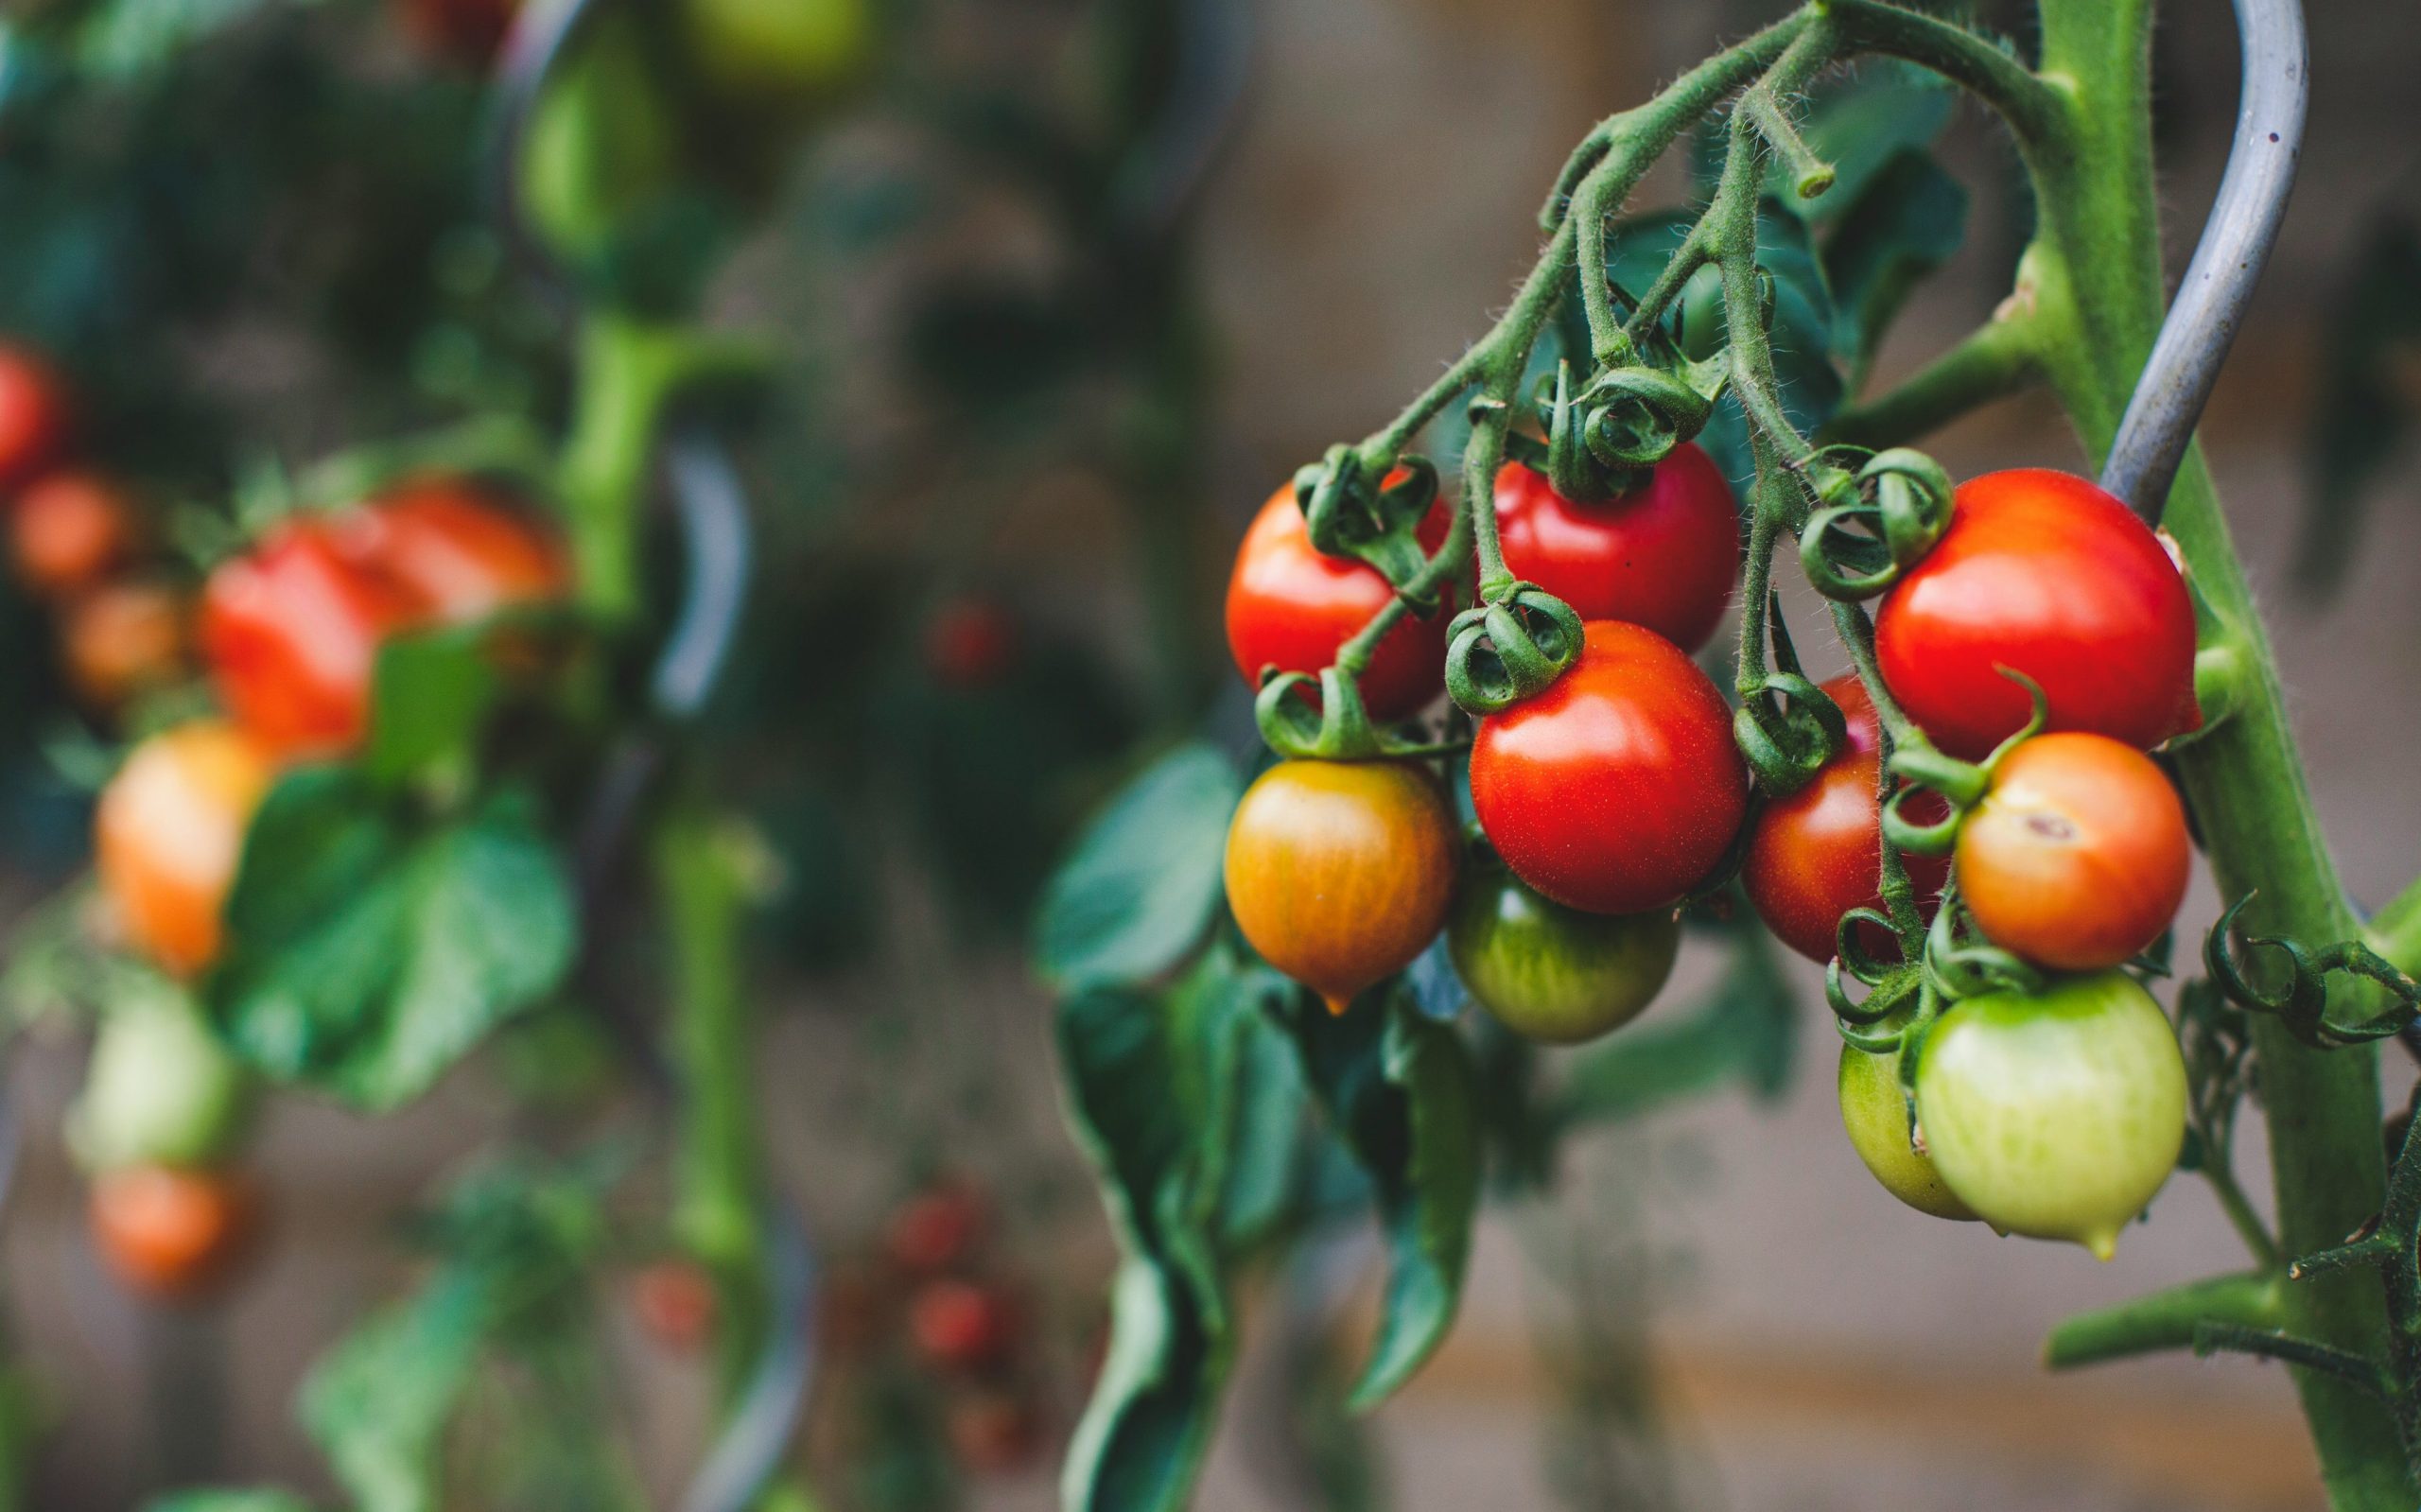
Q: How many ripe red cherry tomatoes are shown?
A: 5